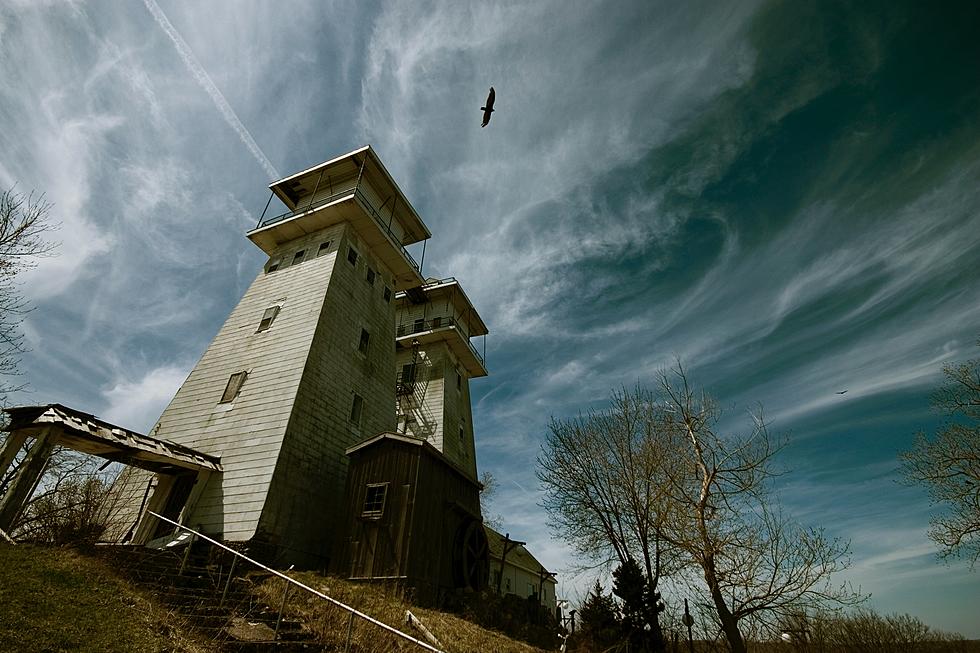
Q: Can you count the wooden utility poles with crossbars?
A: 2